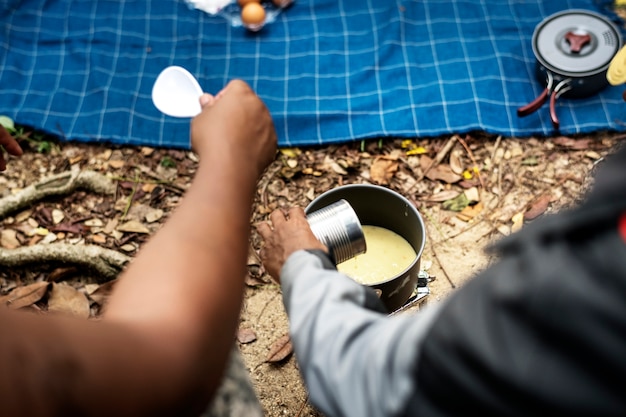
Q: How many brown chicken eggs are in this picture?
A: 3